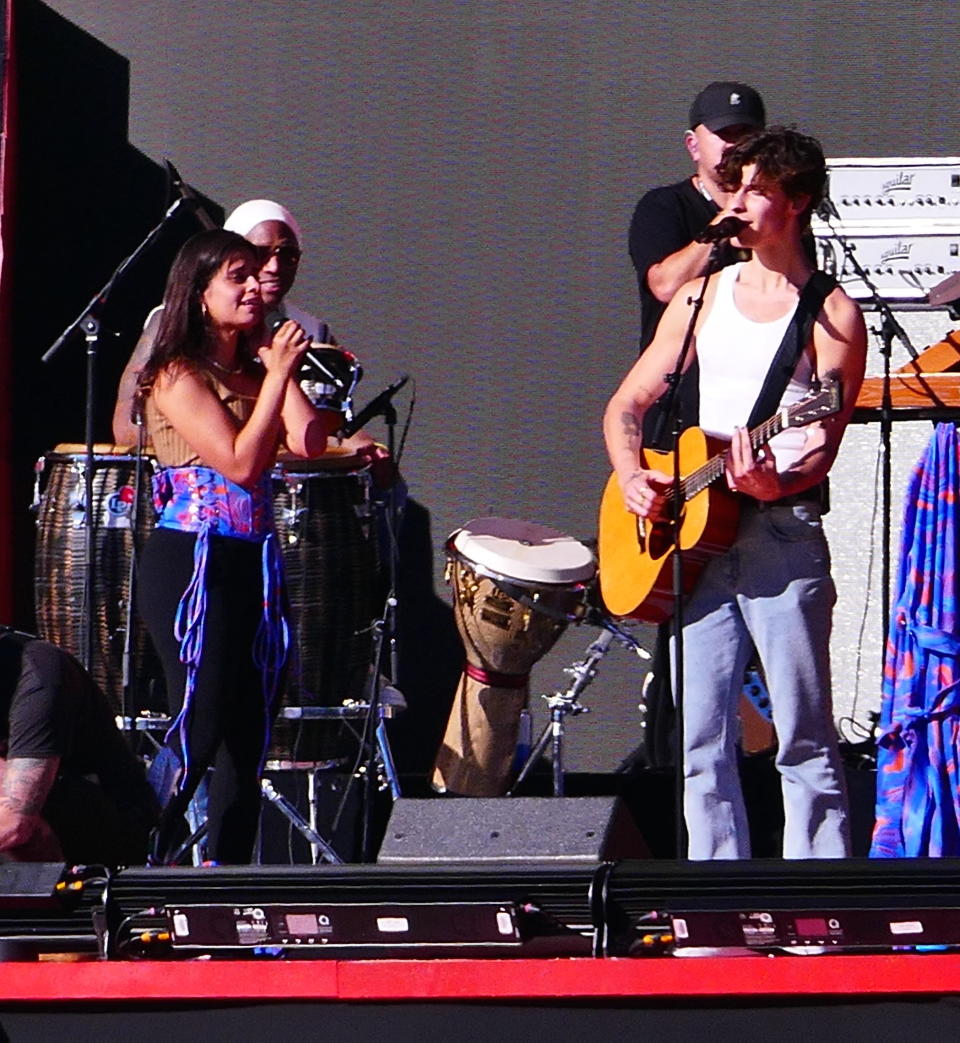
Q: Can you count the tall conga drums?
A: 2